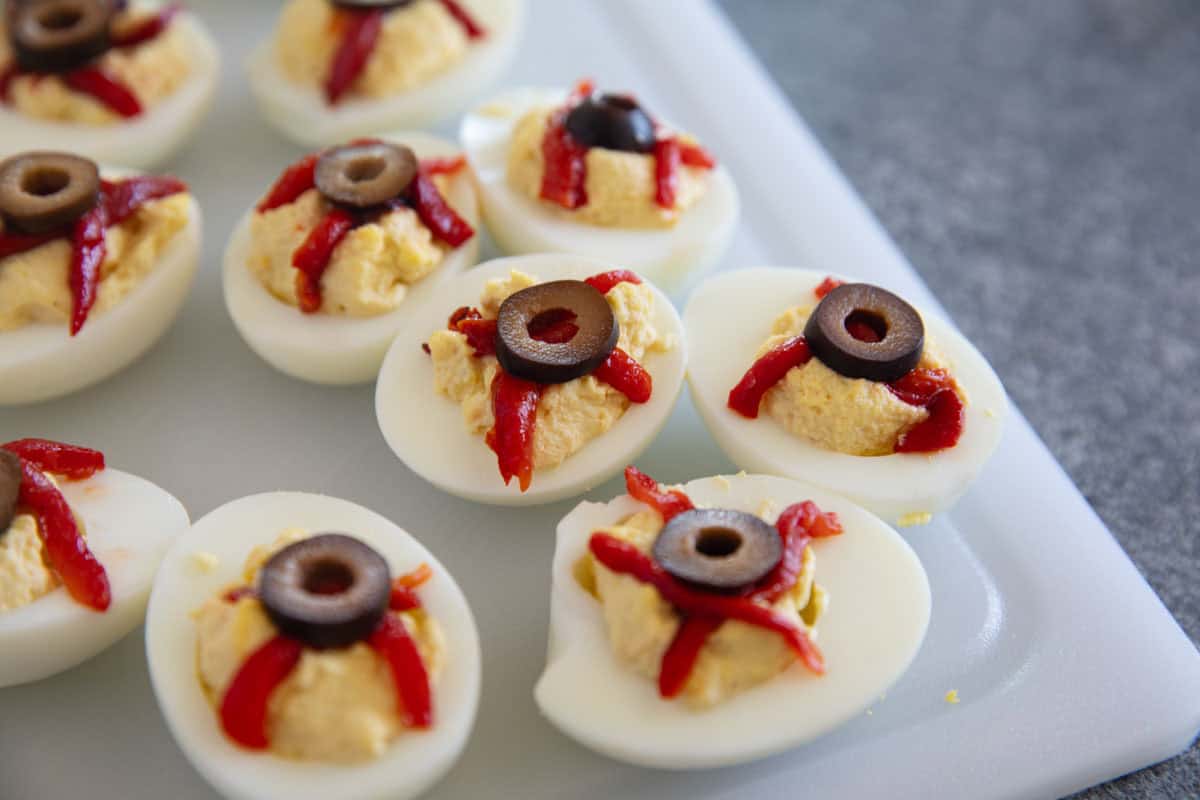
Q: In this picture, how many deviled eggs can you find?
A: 10